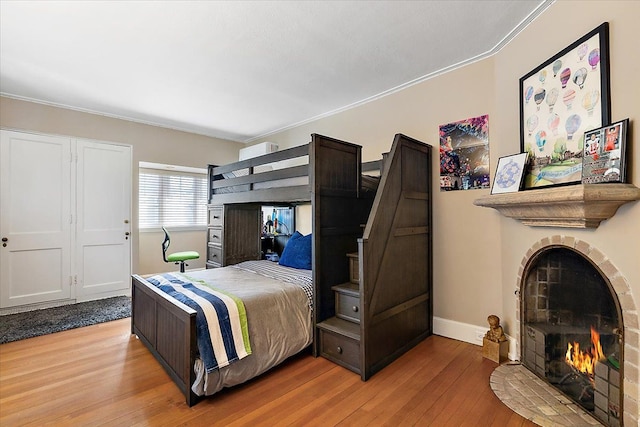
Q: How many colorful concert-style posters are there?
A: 1